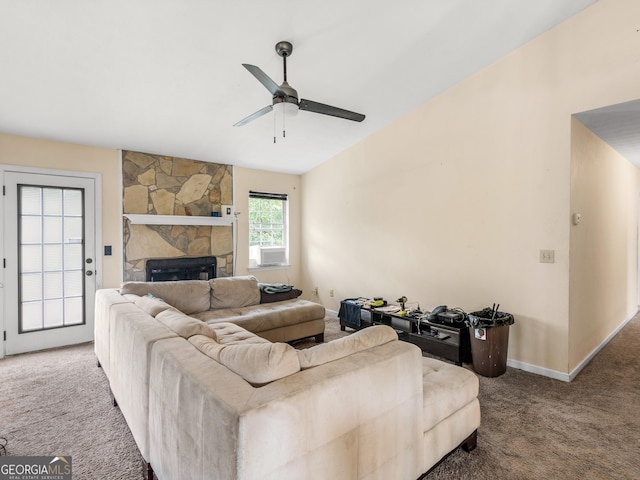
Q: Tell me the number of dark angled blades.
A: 3